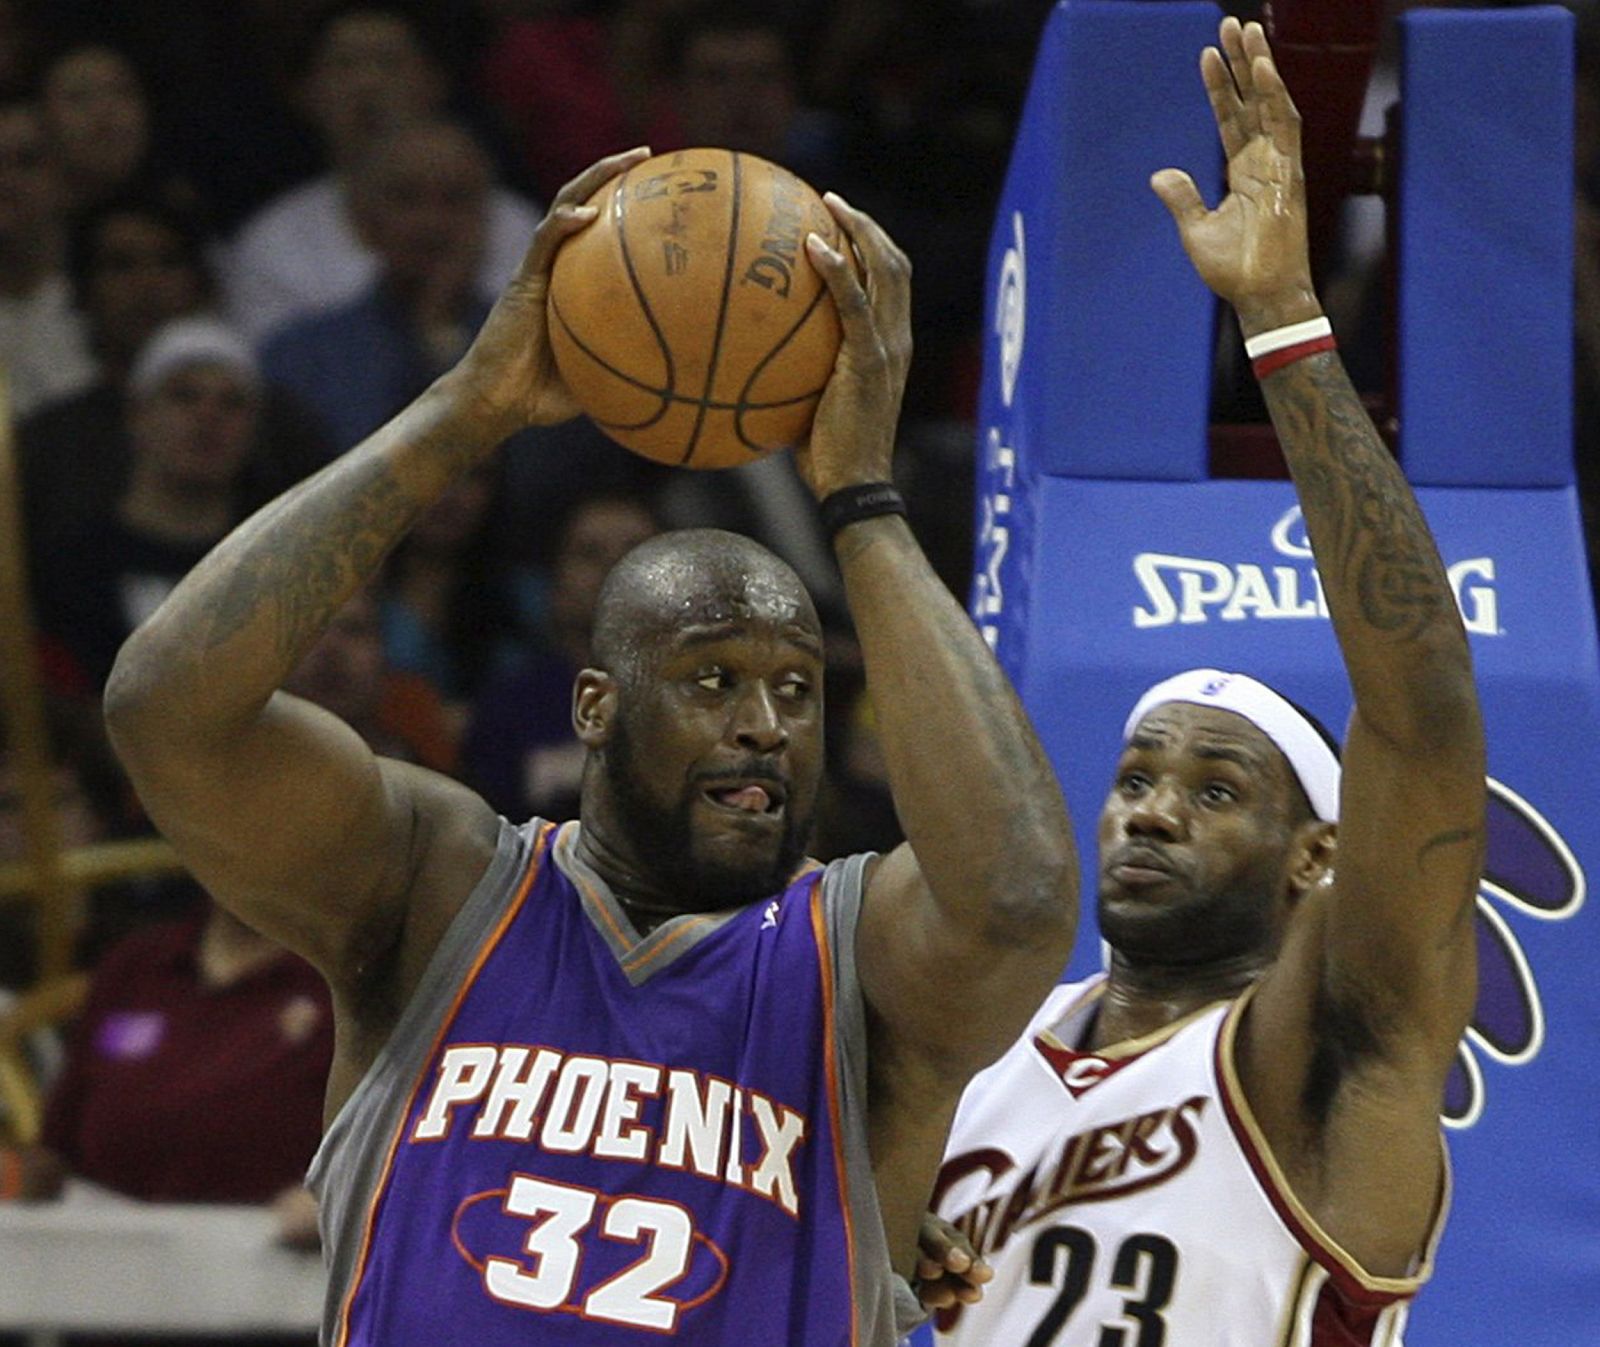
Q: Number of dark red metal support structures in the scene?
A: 1